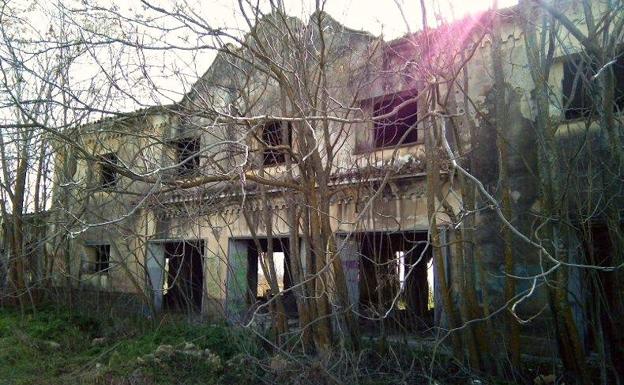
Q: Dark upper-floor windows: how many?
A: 5